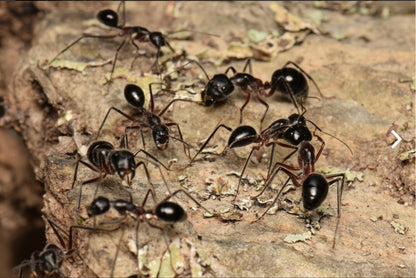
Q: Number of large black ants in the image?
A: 8